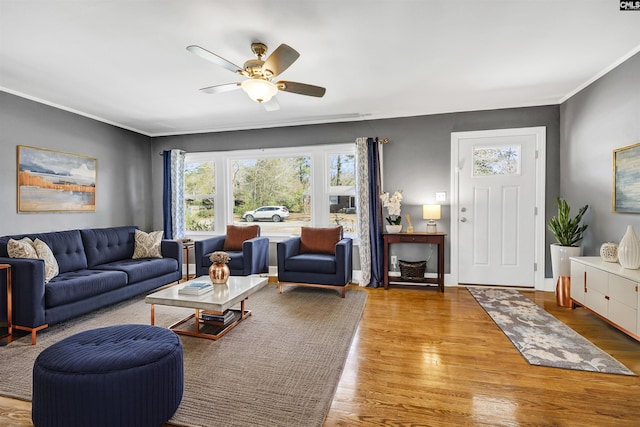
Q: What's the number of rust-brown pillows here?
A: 2